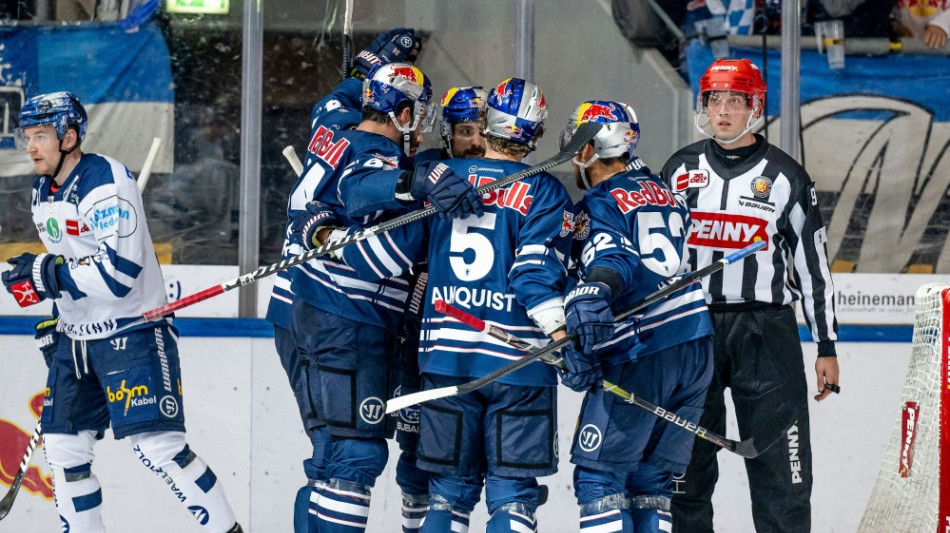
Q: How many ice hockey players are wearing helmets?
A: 5